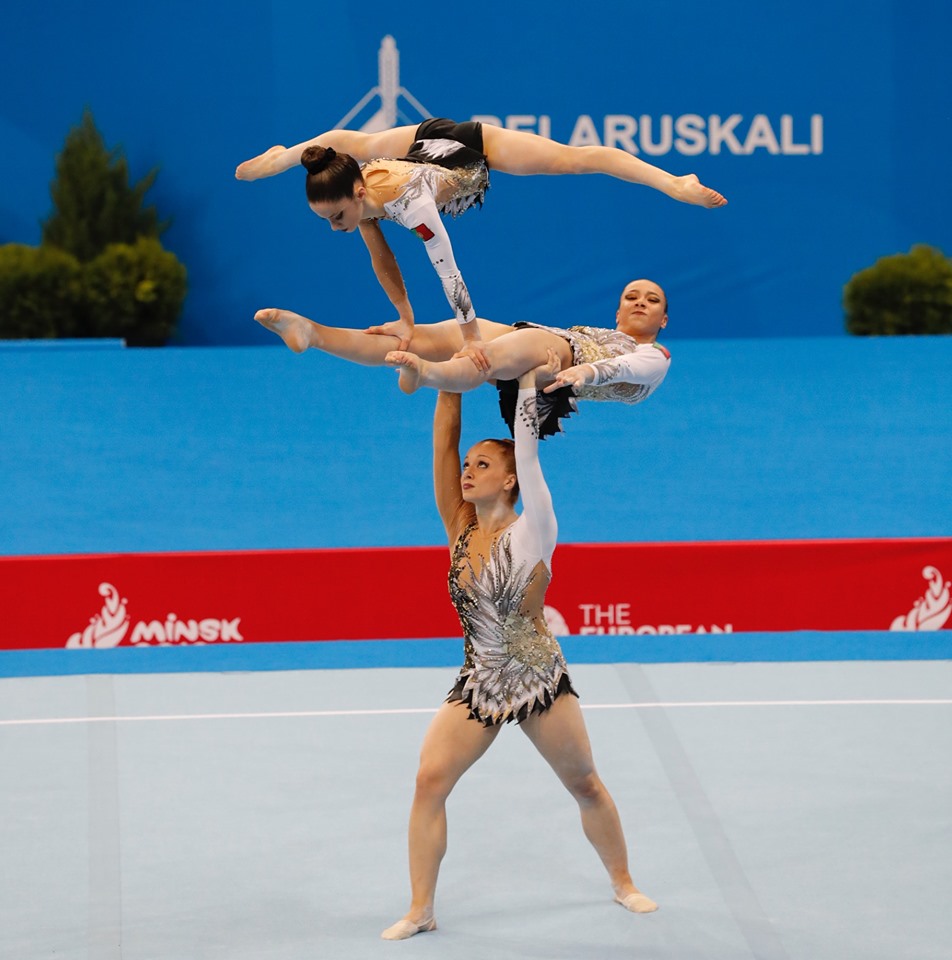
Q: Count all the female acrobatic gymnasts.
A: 3